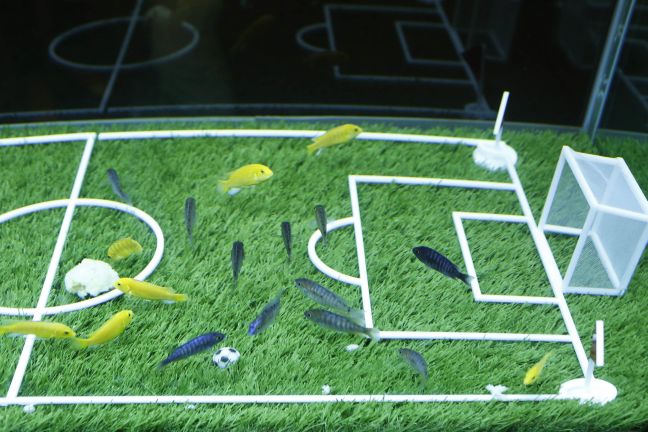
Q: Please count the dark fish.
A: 11